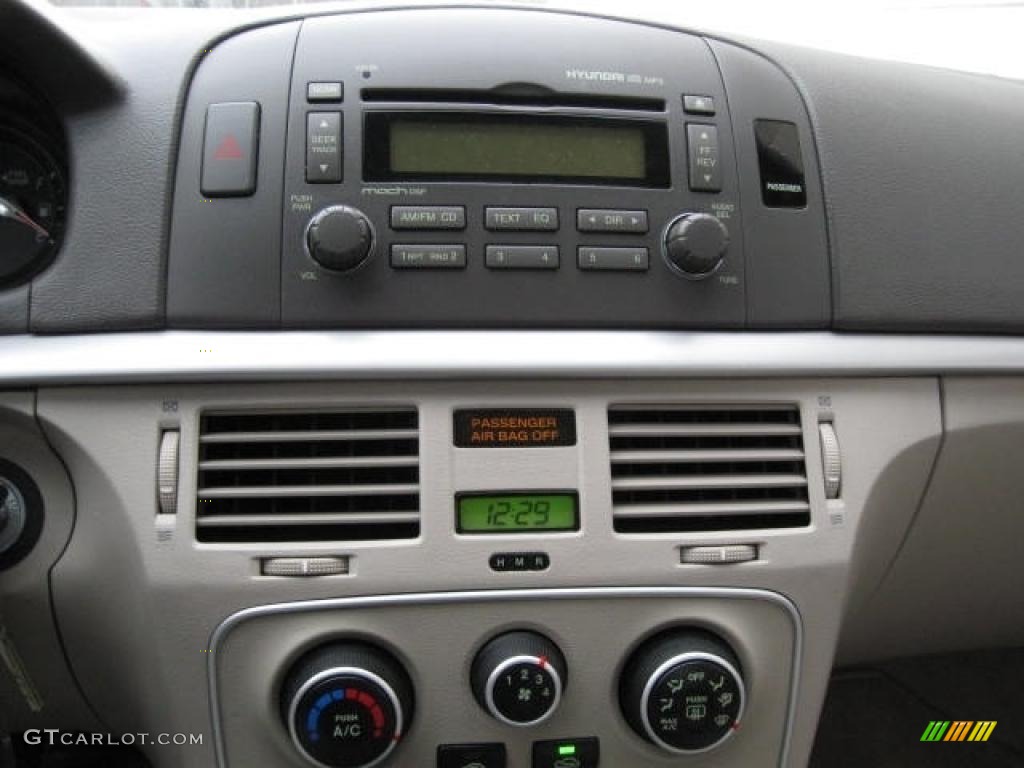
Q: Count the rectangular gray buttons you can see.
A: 11